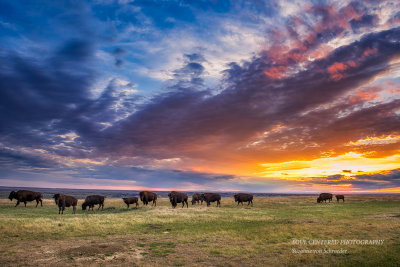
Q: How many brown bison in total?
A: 11